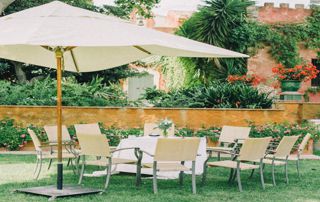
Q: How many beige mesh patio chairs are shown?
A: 10